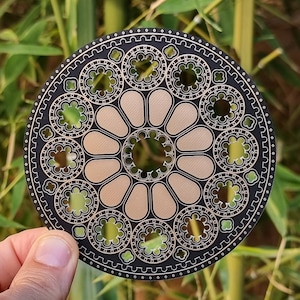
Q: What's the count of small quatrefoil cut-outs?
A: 12